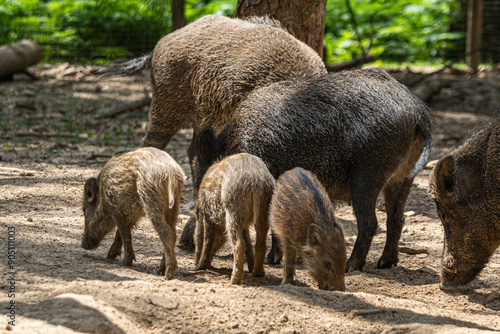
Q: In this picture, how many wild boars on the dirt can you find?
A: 6